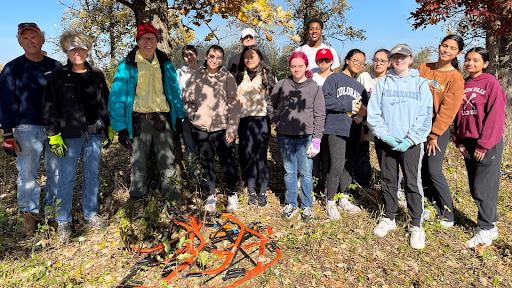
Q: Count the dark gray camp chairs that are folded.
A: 0